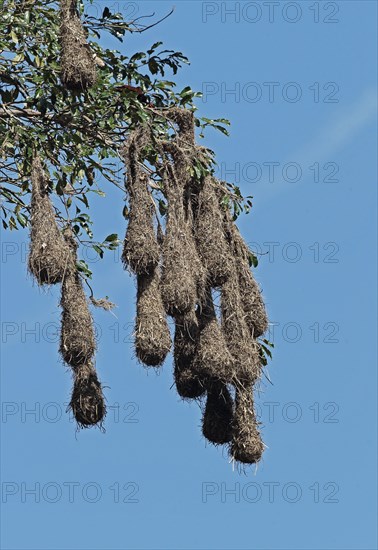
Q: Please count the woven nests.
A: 14